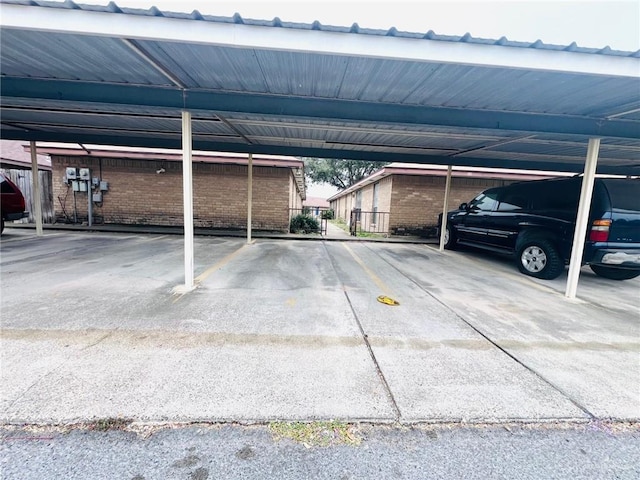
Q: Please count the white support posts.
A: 5